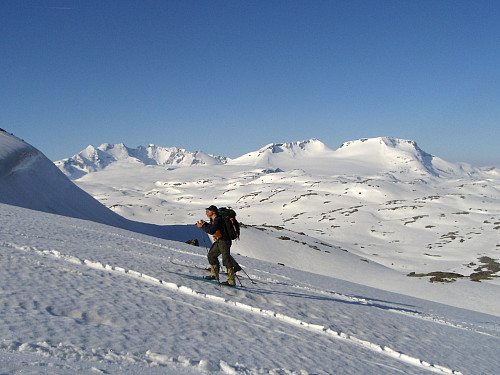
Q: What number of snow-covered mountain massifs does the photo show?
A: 3